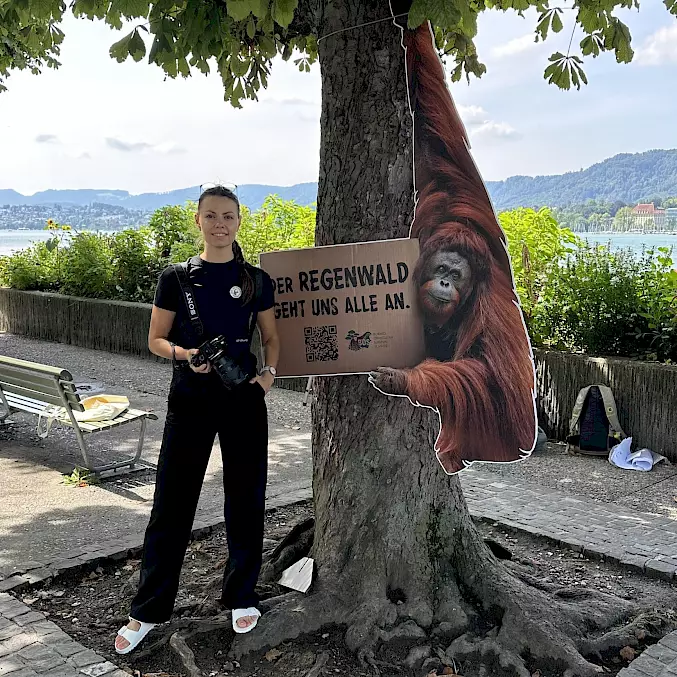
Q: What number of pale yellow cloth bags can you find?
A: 1